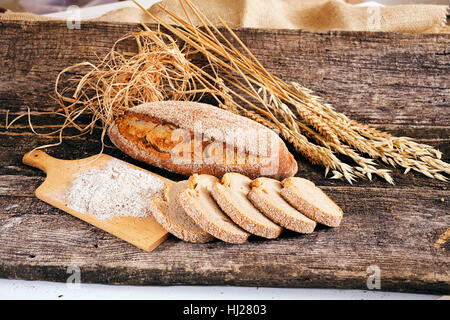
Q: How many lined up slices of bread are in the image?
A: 5